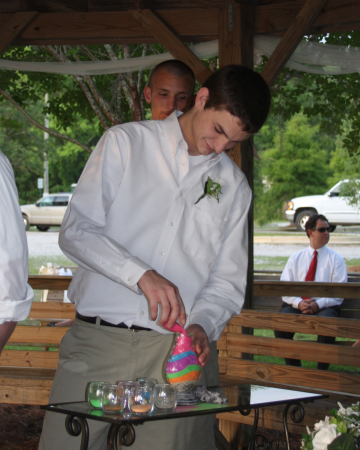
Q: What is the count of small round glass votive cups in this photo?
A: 6